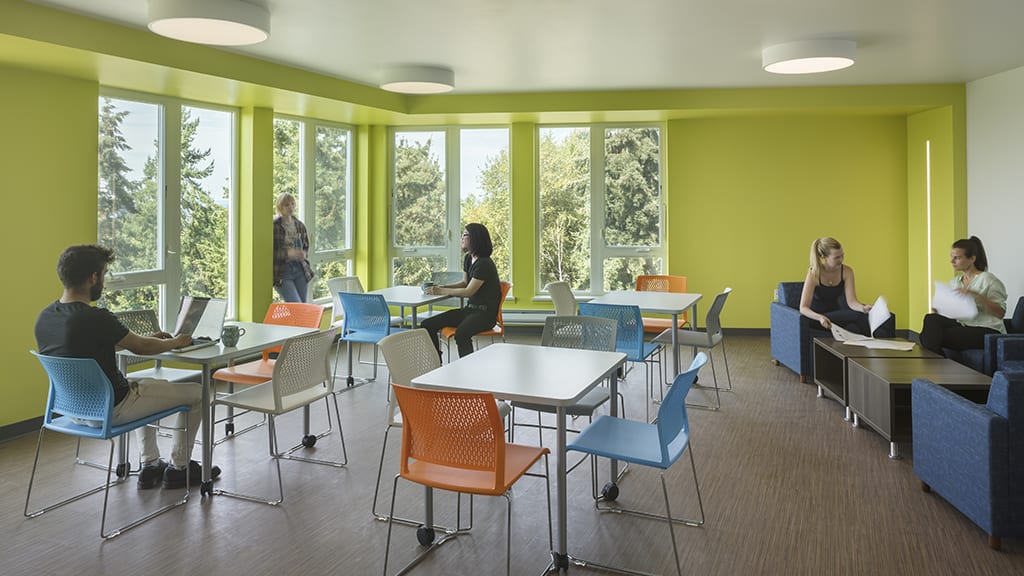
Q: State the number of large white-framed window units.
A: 4